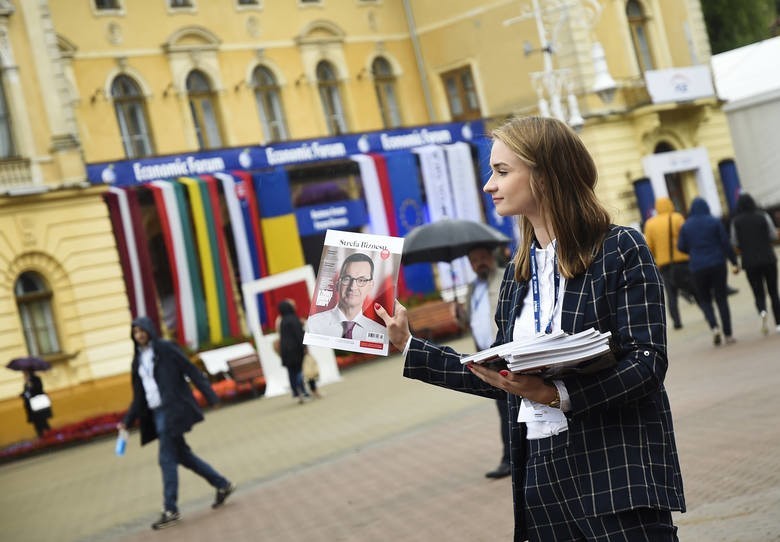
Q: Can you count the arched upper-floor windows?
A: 6